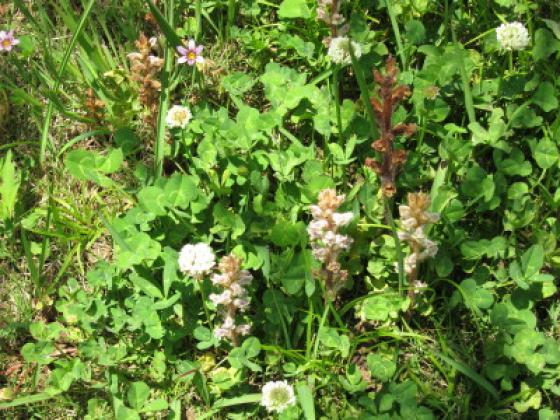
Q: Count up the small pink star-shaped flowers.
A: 2